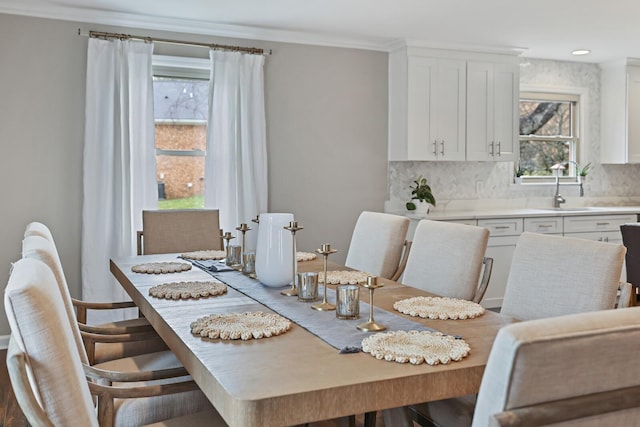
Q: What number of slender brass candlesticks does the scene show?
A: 6